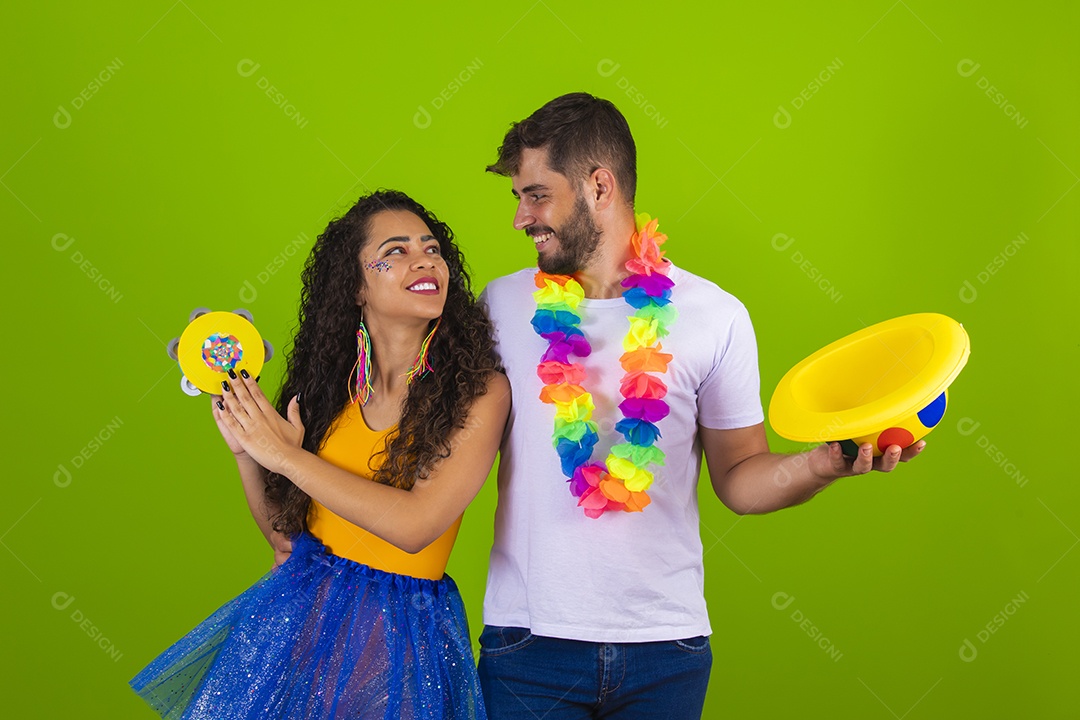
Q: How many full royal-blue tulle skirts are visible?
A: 1